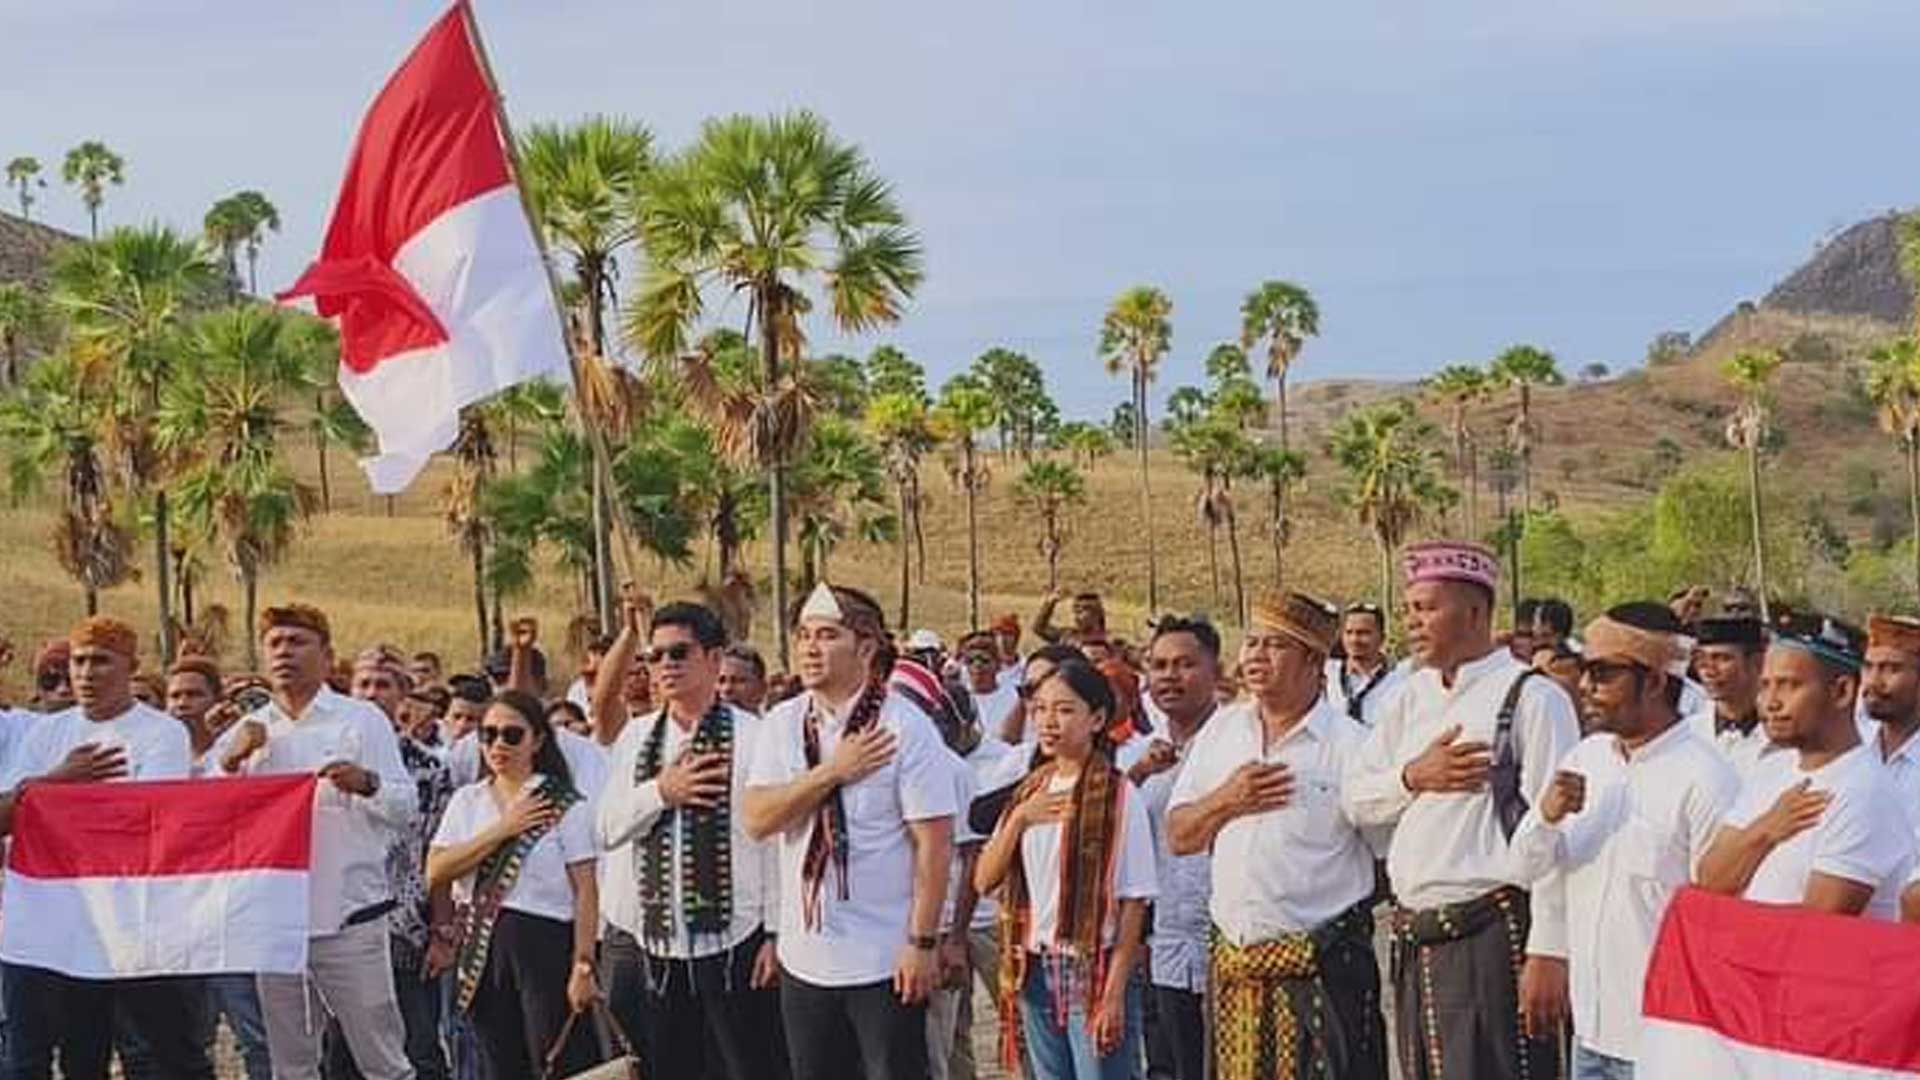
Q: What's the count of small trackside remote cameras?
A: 0